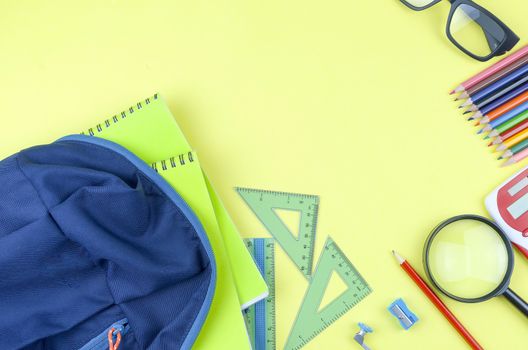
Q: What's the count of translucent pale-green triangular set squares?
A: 2